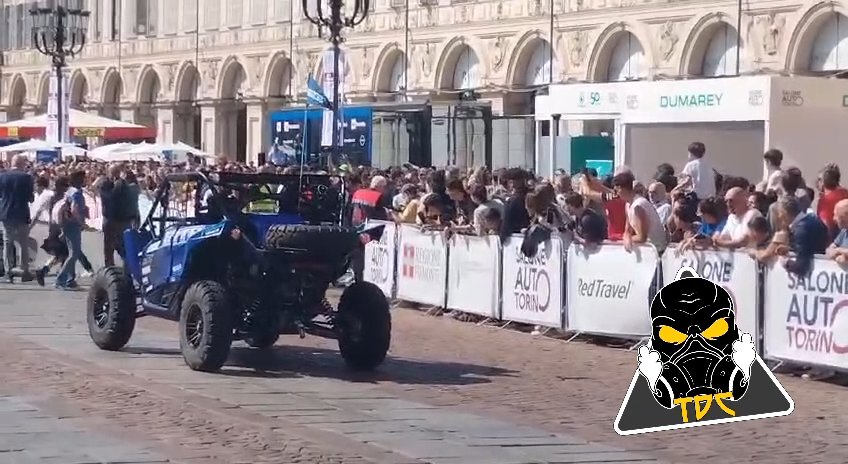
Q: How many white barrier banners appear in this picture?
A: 7